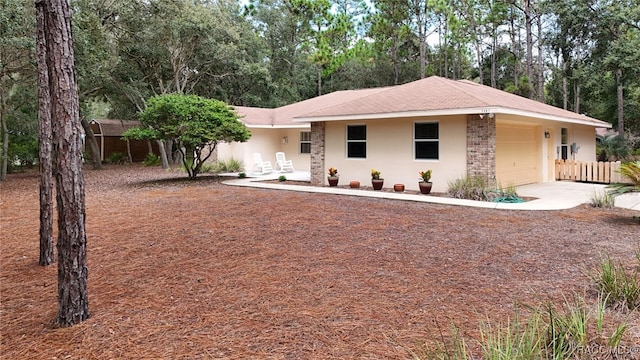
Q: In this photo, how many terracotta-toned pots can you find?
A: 2